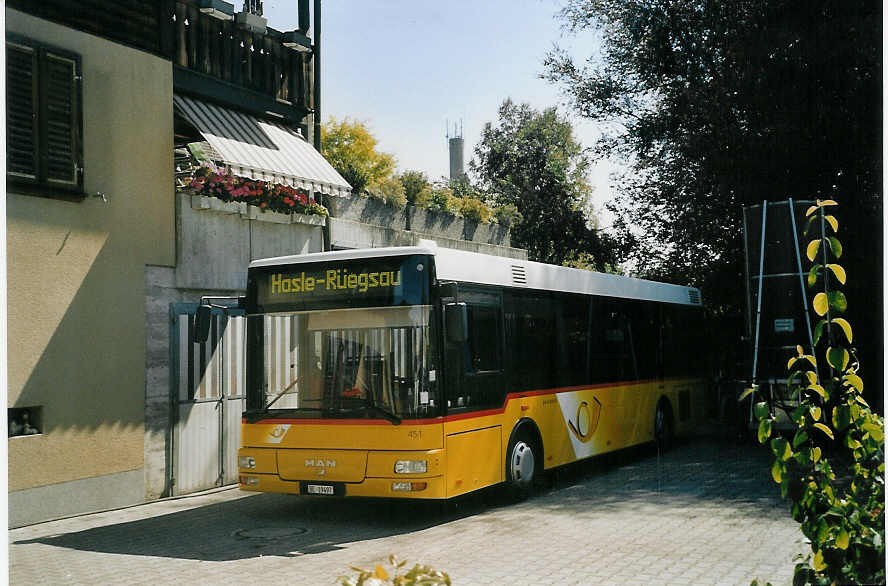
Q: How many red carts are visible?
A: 0